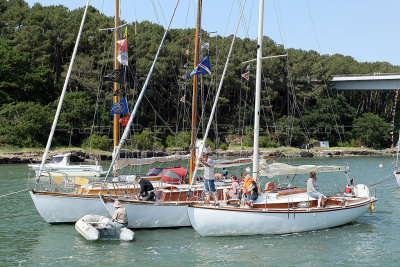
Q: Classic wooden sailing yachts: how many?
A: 3